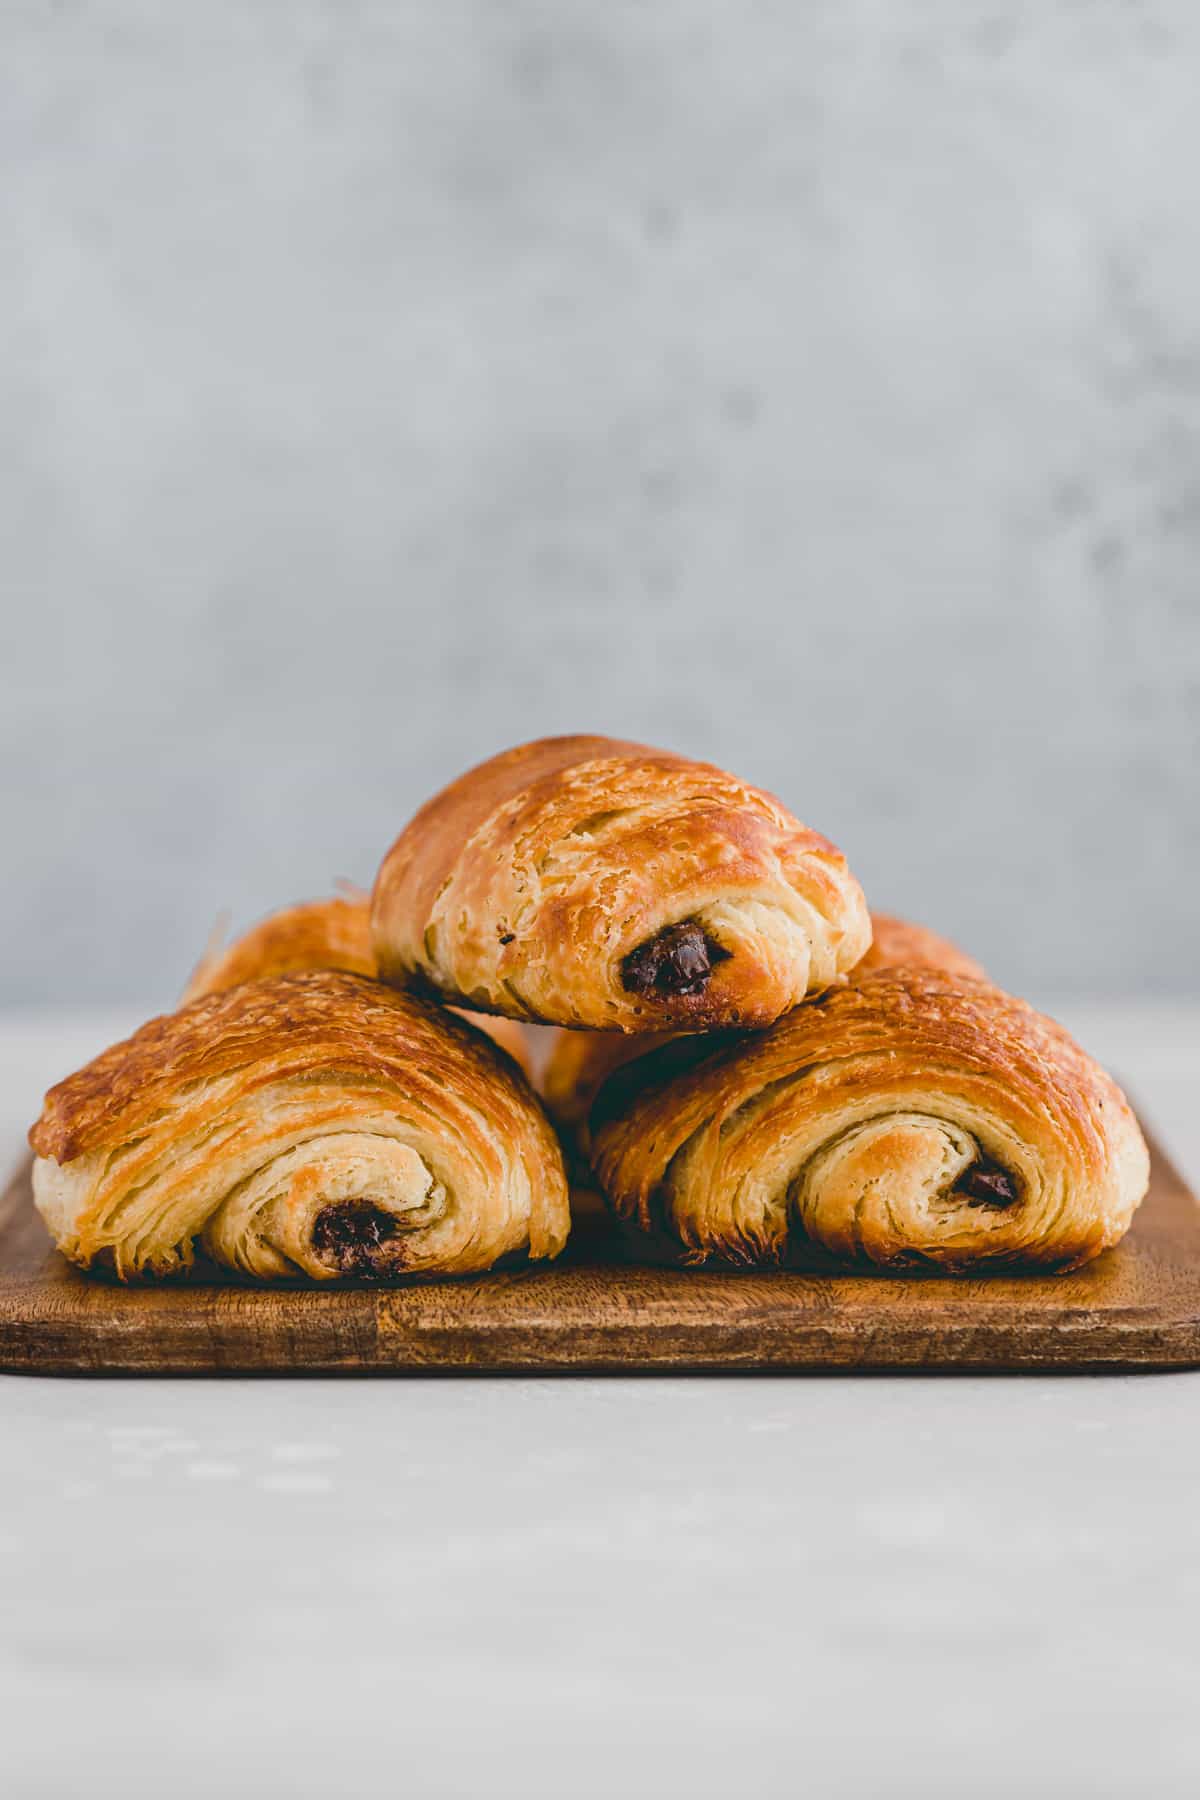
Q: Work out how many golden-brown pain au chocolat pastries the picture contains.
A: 5